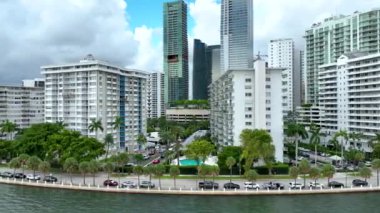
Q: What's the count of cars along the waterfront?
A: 15